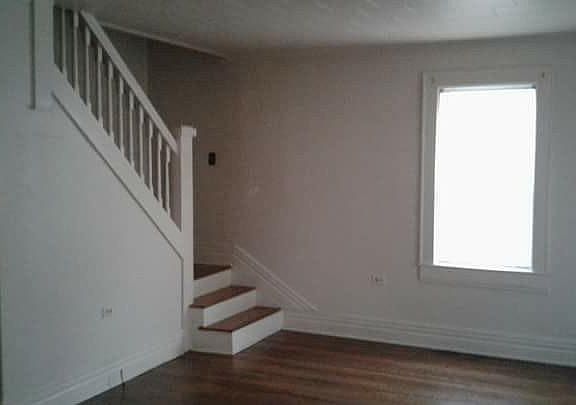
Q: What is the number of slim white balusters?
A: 11